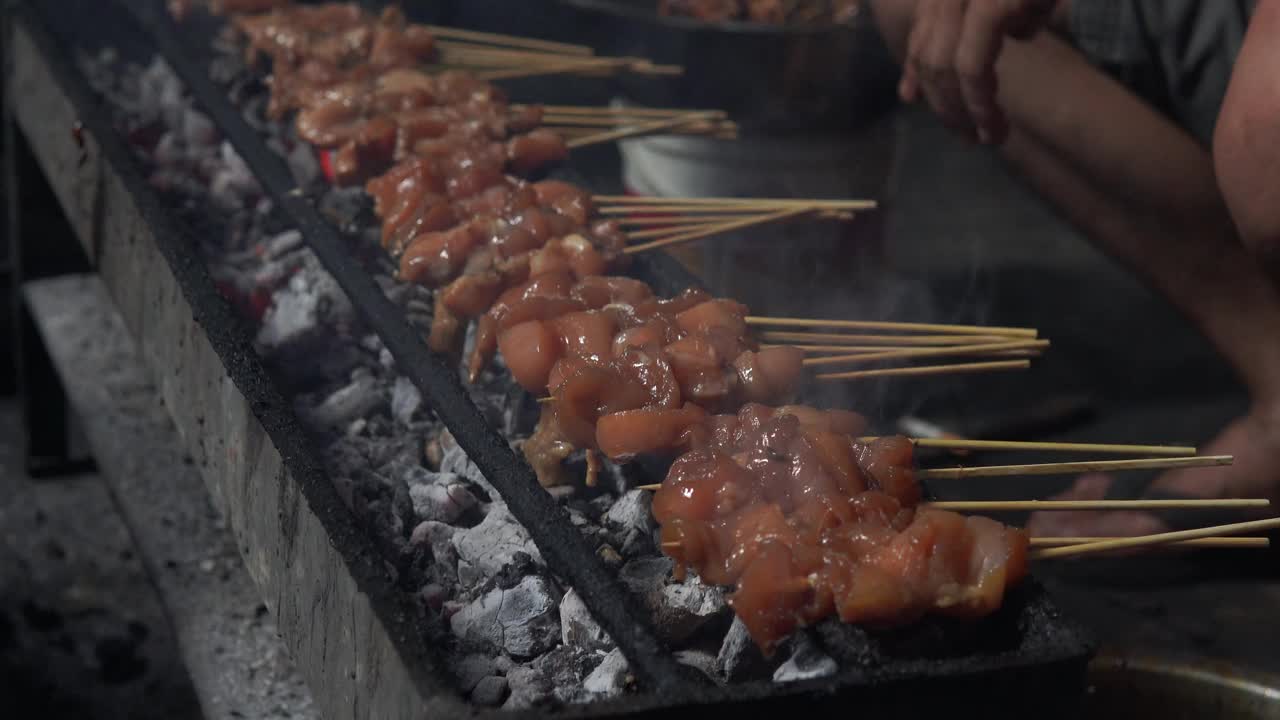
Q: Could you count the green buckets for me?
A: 0